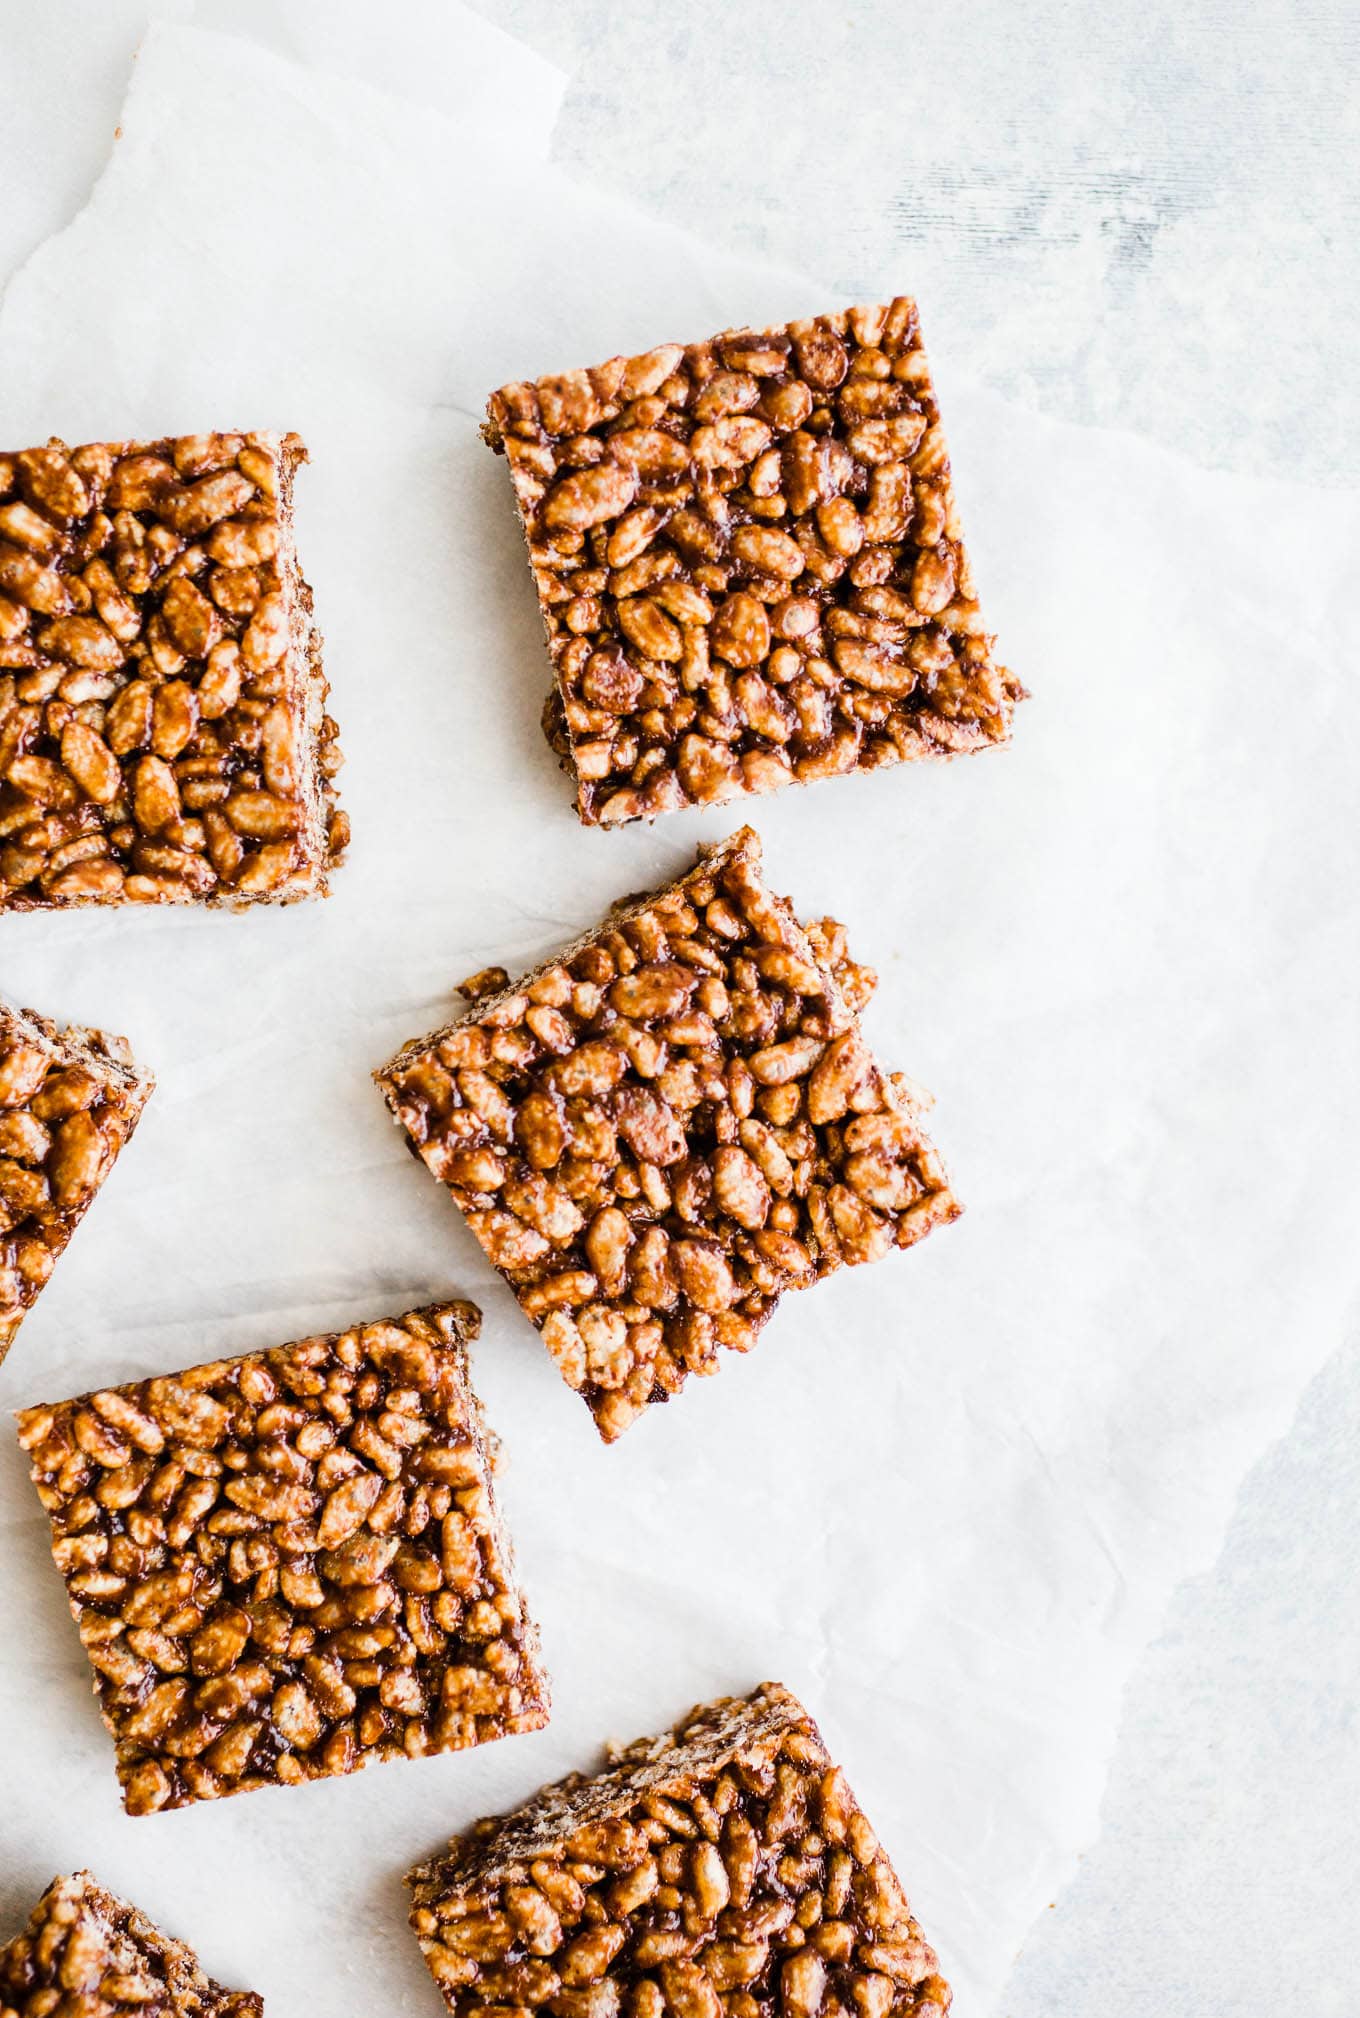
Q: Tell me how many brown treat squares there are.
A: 7